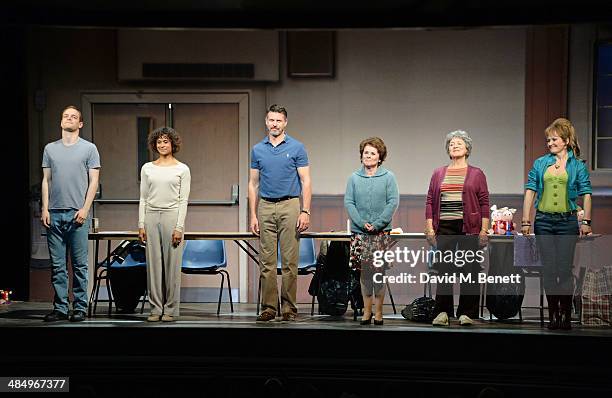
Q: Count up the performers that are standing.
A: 6